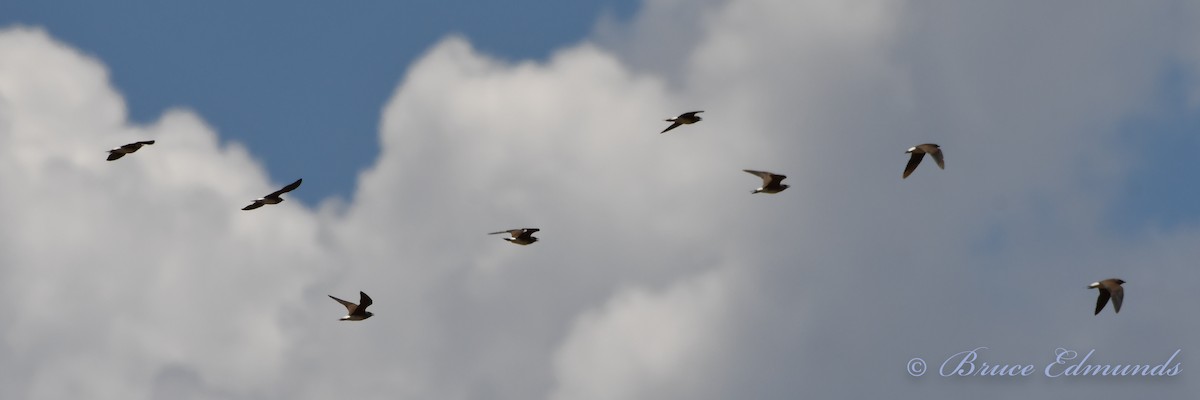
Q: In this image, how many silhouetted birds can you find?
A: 8